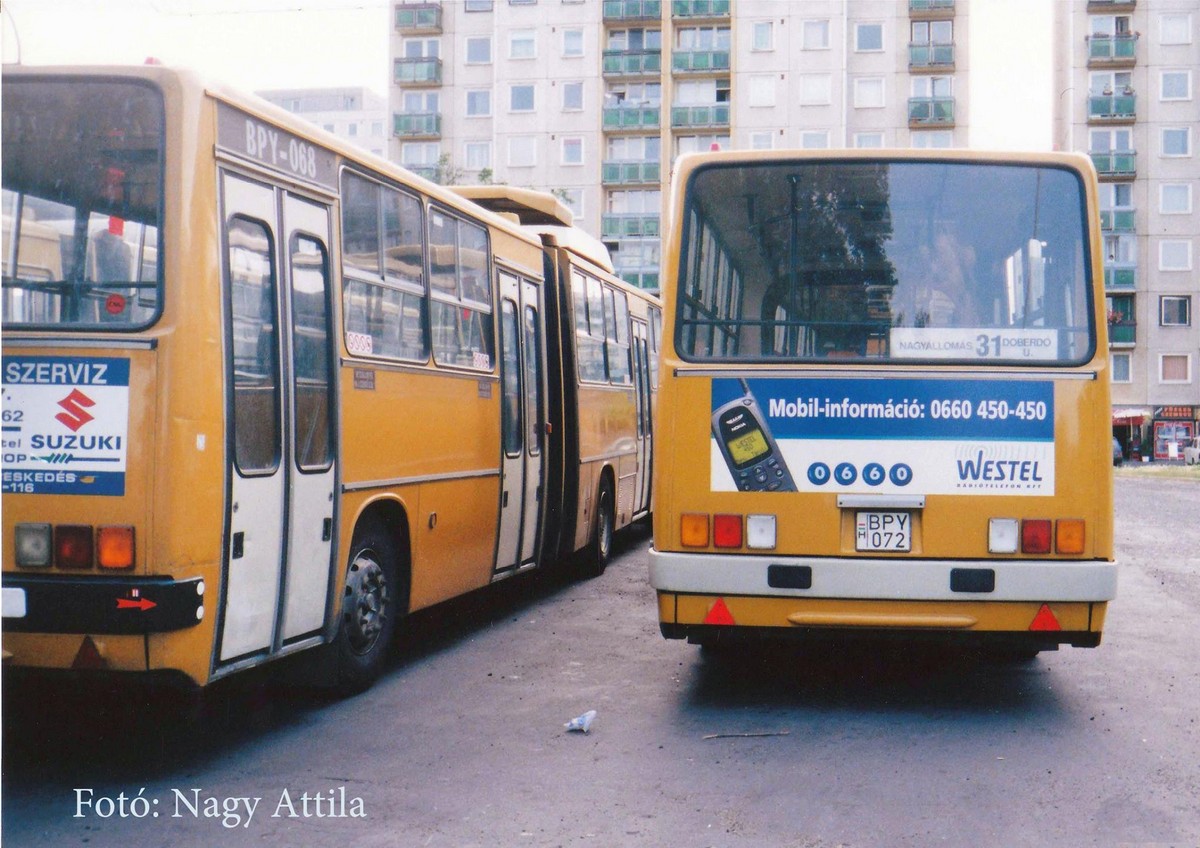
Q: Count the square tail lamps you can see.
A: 9